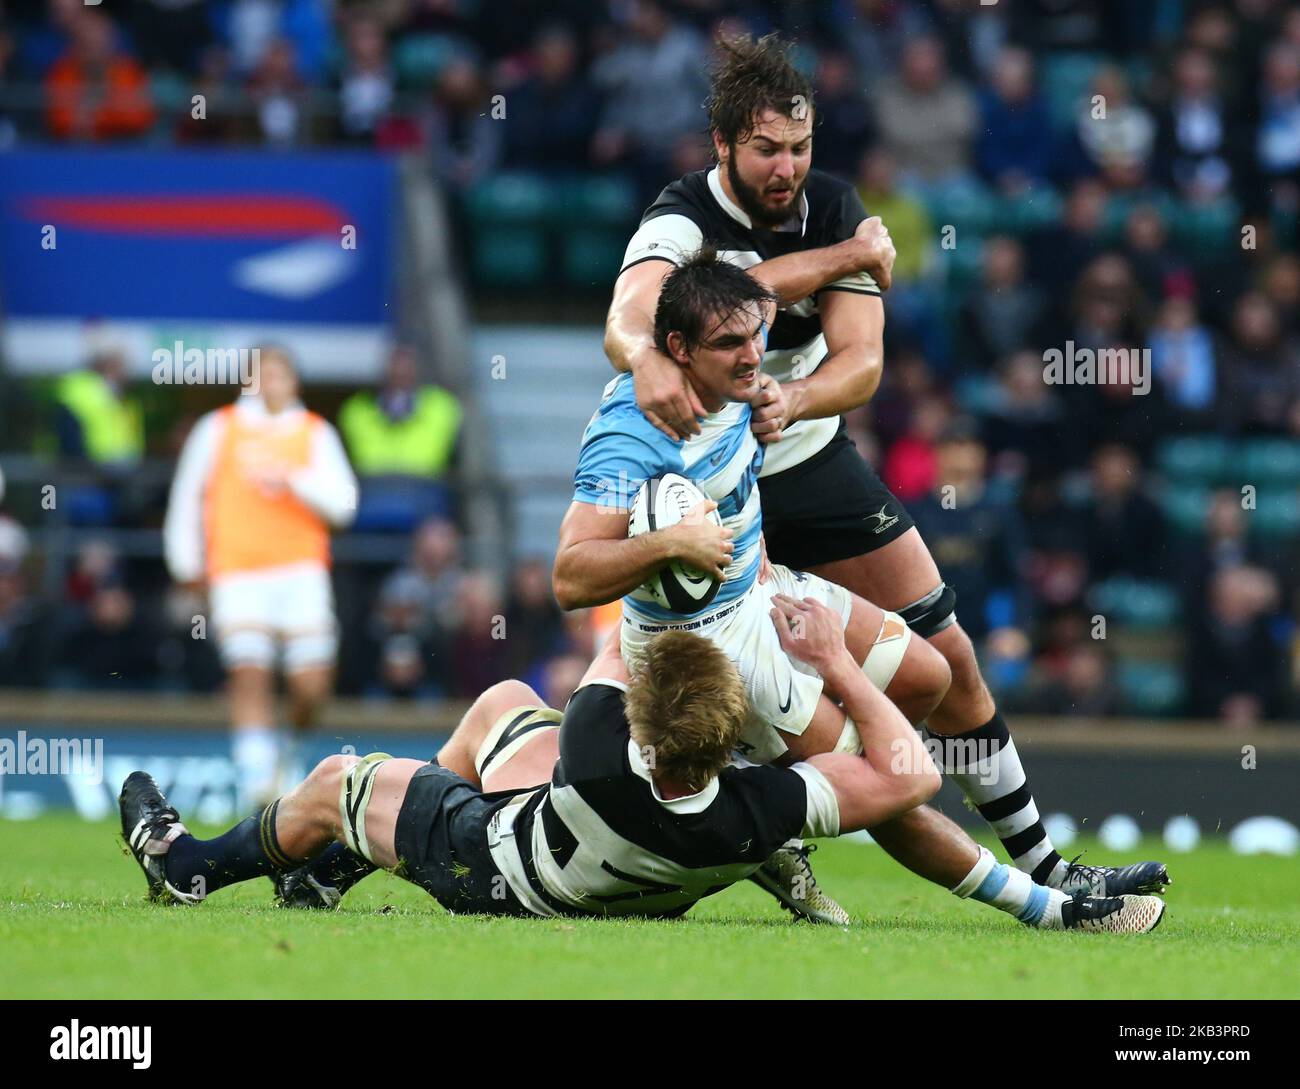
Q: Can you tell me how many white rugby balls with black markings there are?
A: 1